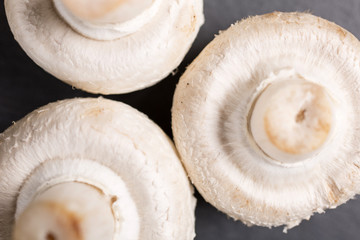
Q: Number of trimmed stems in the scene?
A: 3